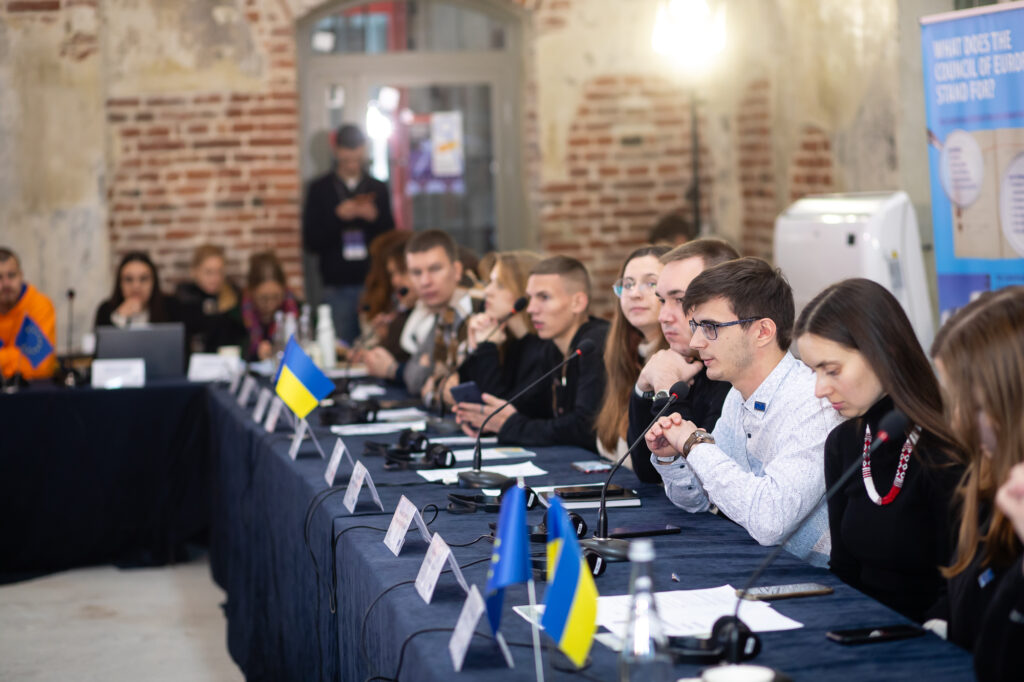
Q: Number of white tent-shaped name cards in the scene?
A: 12